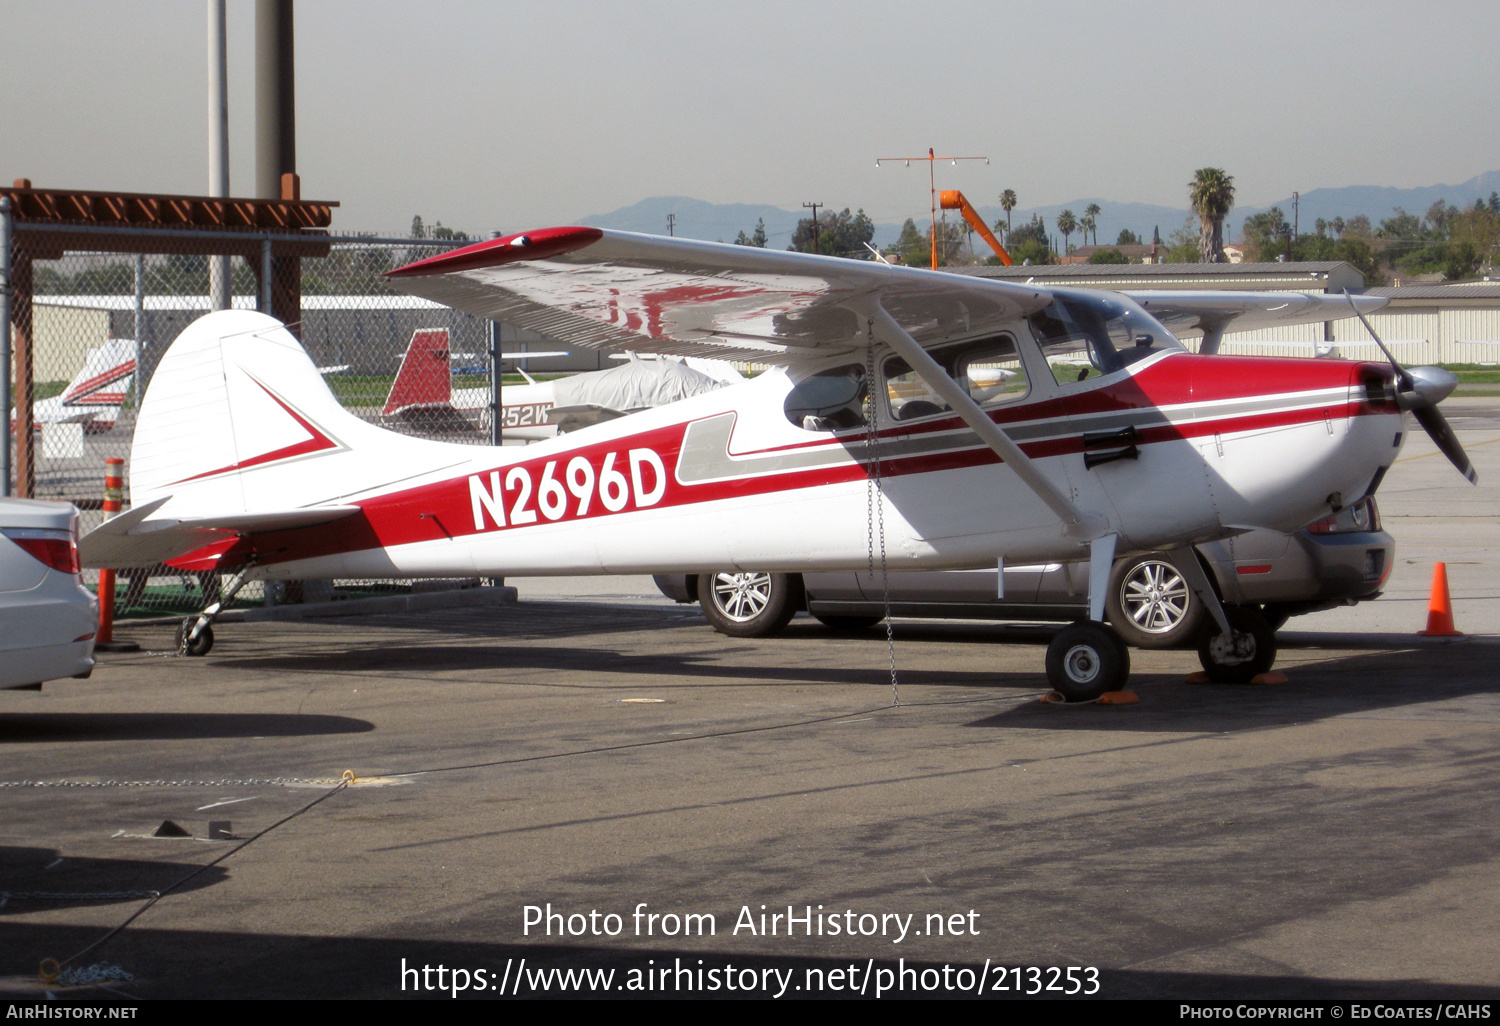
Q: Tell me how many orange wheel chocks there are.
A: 4